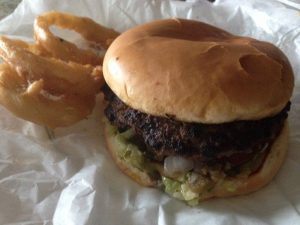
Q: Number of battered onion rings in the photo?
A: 3